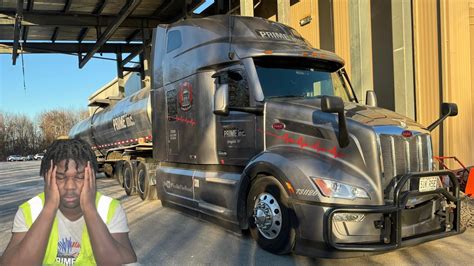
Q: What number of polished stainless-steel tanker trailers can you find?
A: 1